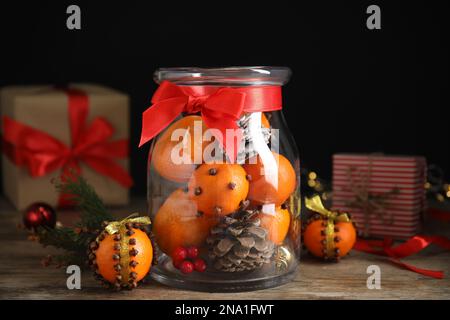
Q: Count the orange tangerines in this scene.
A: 8